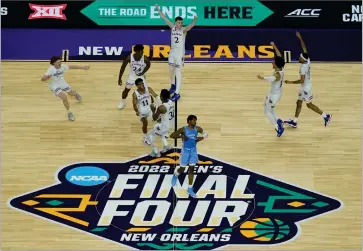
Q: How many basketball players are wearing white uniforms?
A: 7